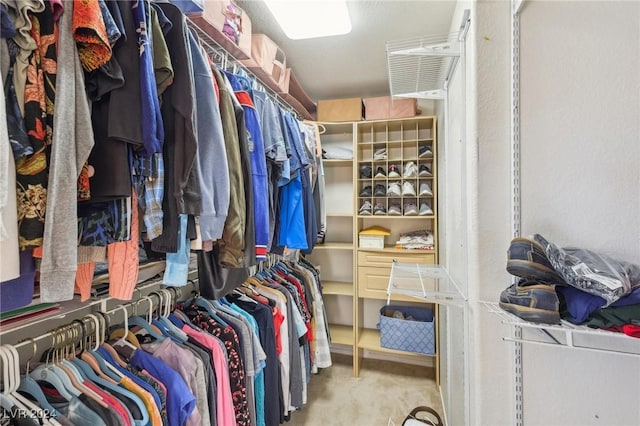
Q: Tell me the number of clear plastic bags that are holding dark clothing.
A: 1